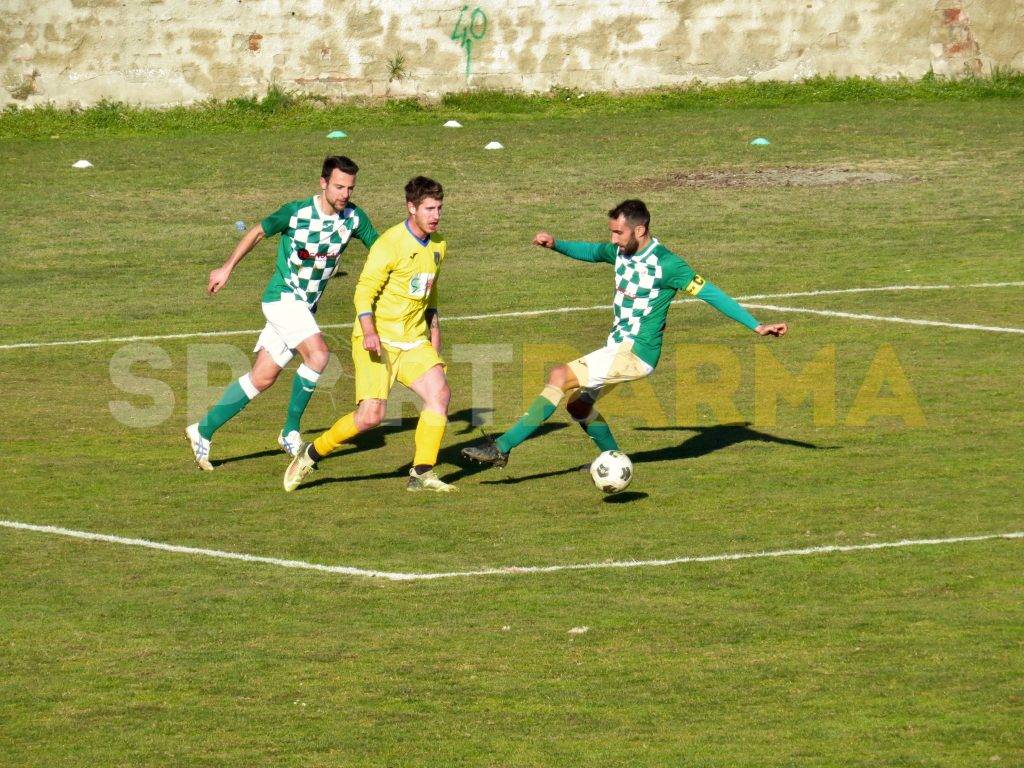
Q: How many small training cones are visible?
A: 5